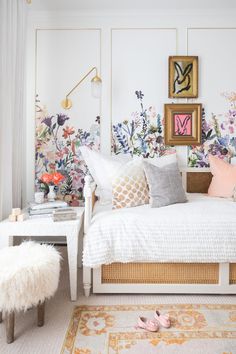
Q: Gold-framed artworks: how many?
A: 2